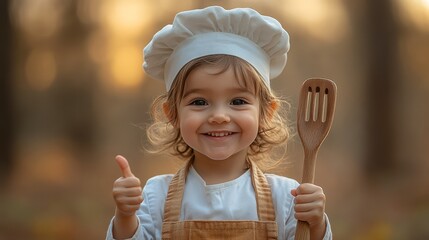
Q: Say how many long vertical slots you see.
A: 3